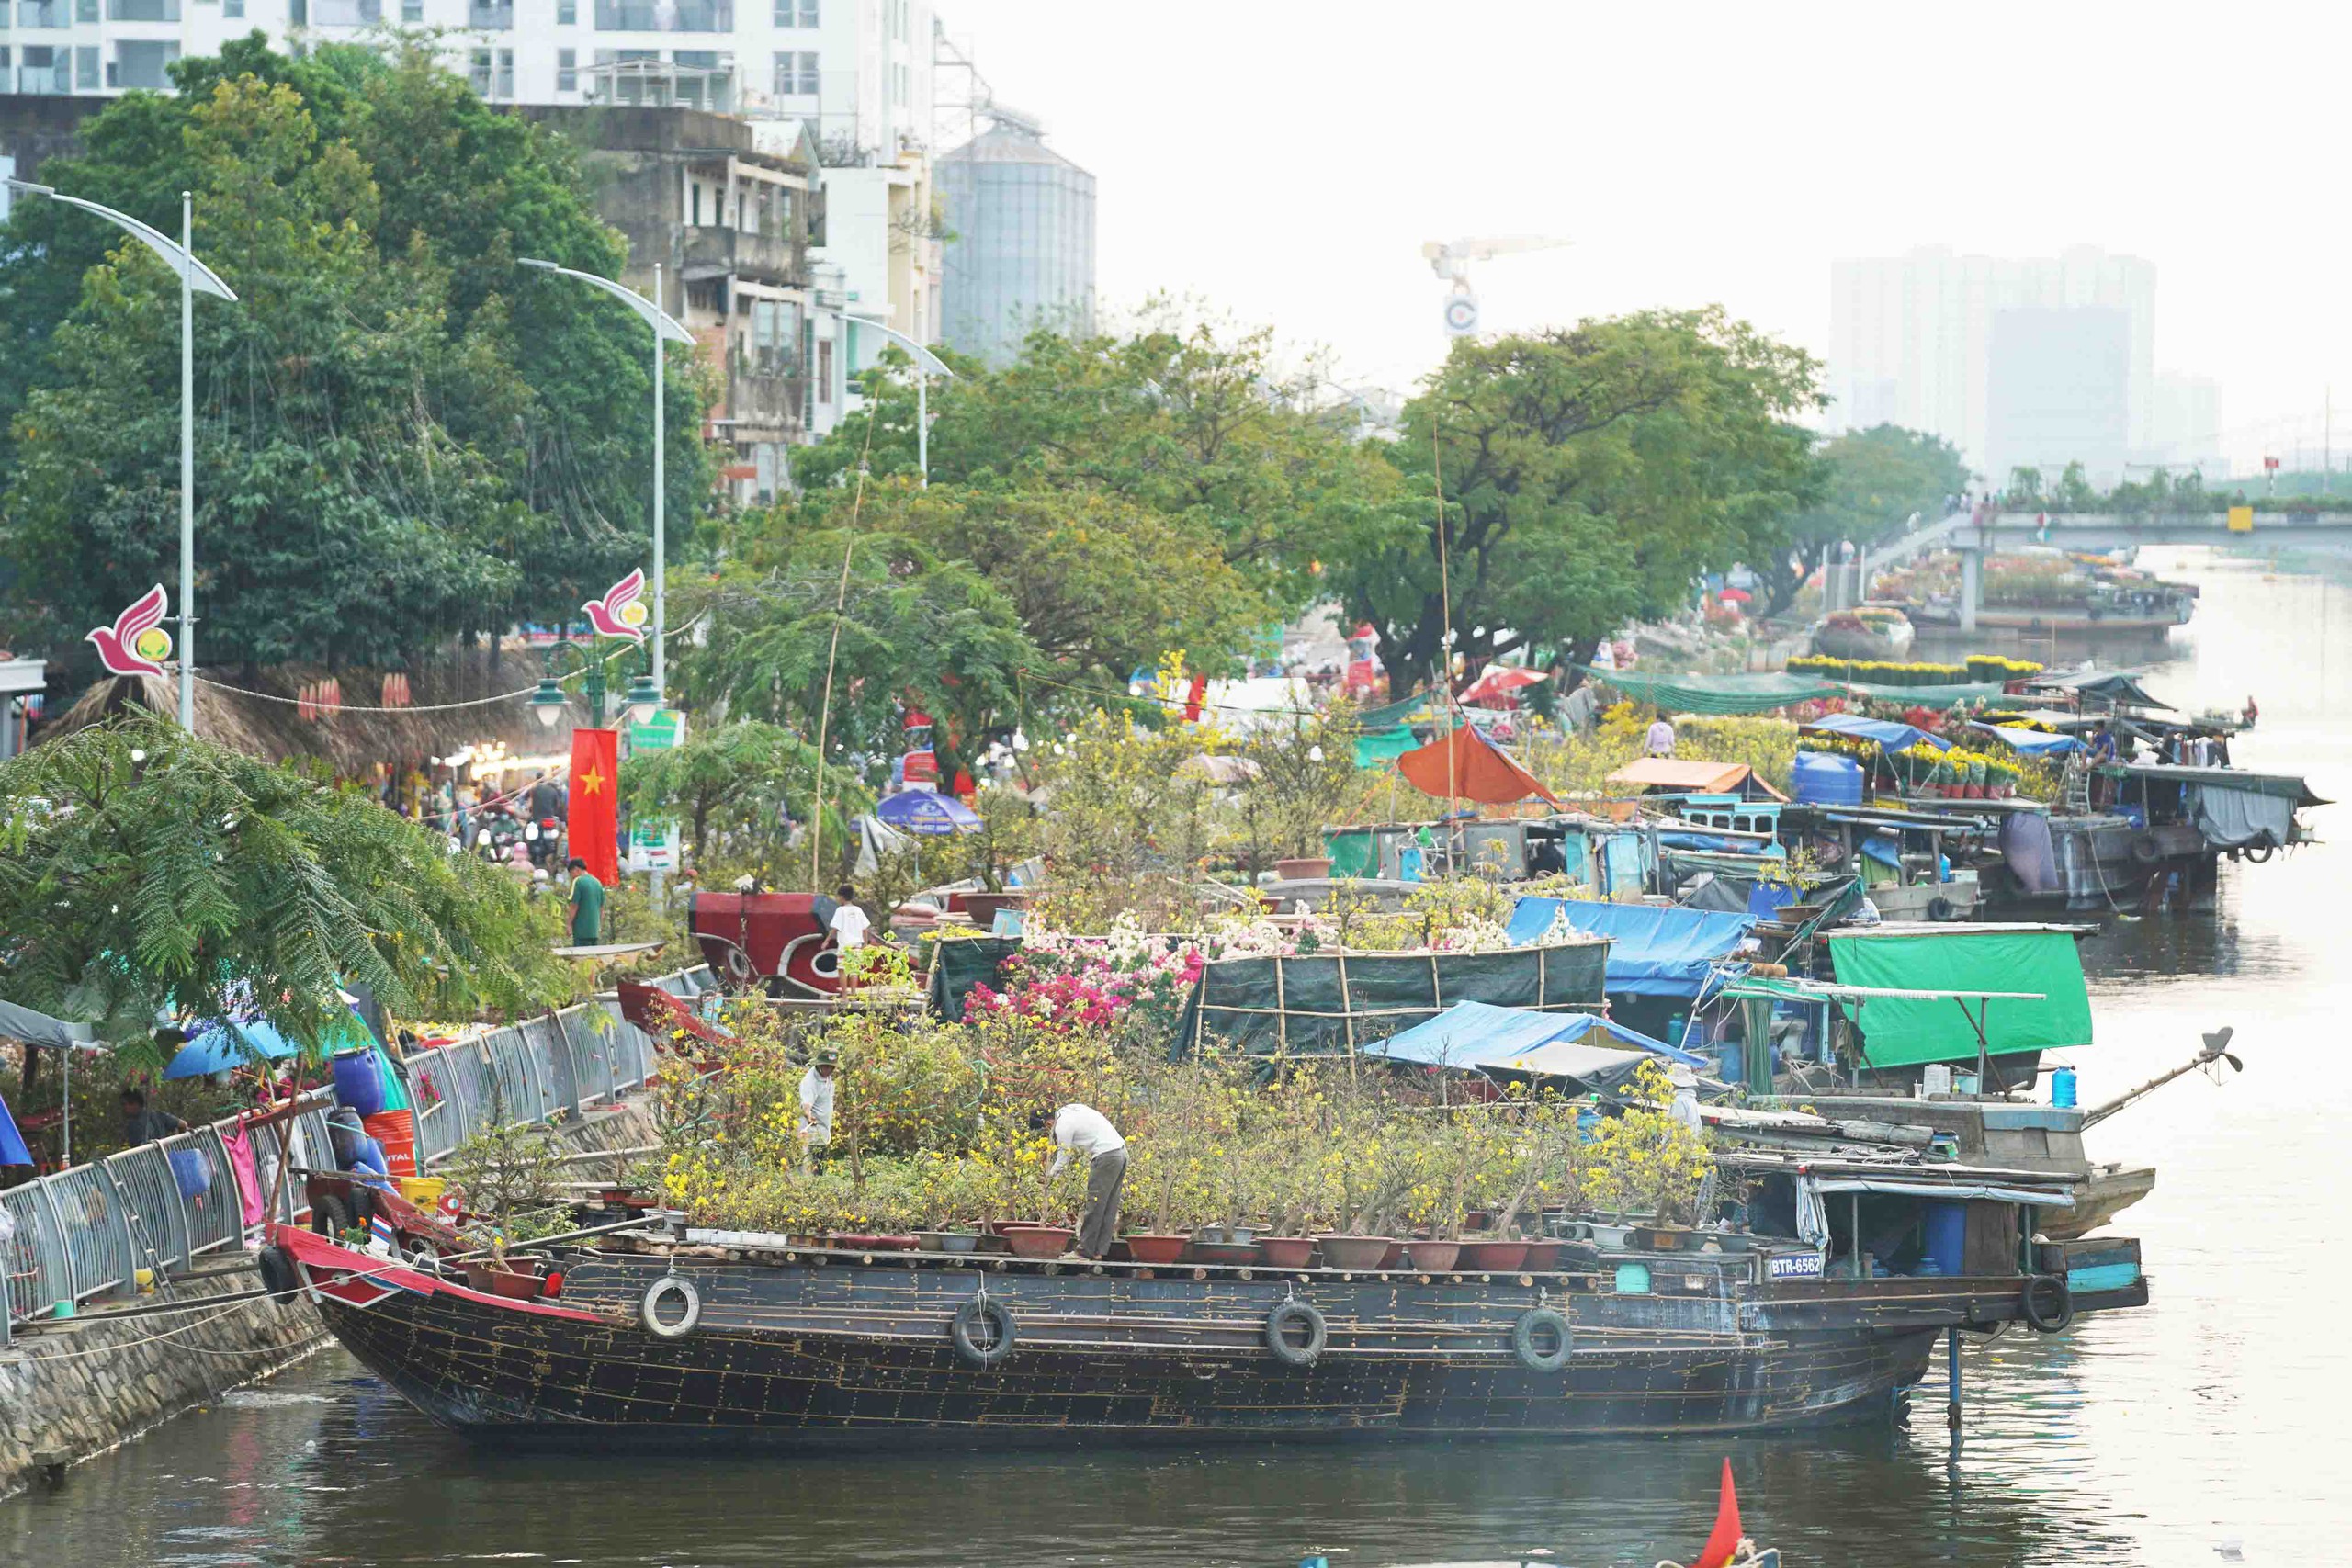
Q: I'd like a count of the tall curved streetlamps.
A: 3